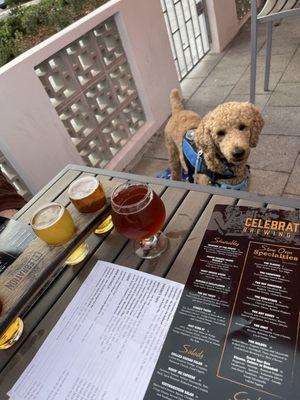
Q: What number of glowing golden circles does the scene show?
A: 3